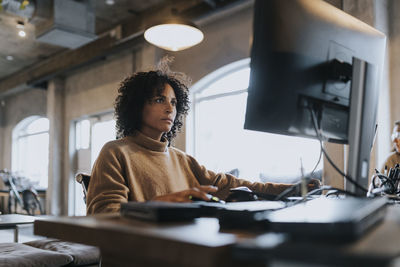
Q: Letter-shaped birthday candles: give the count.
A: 0